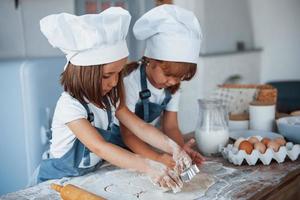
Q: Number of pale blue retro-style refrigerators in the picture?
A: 1